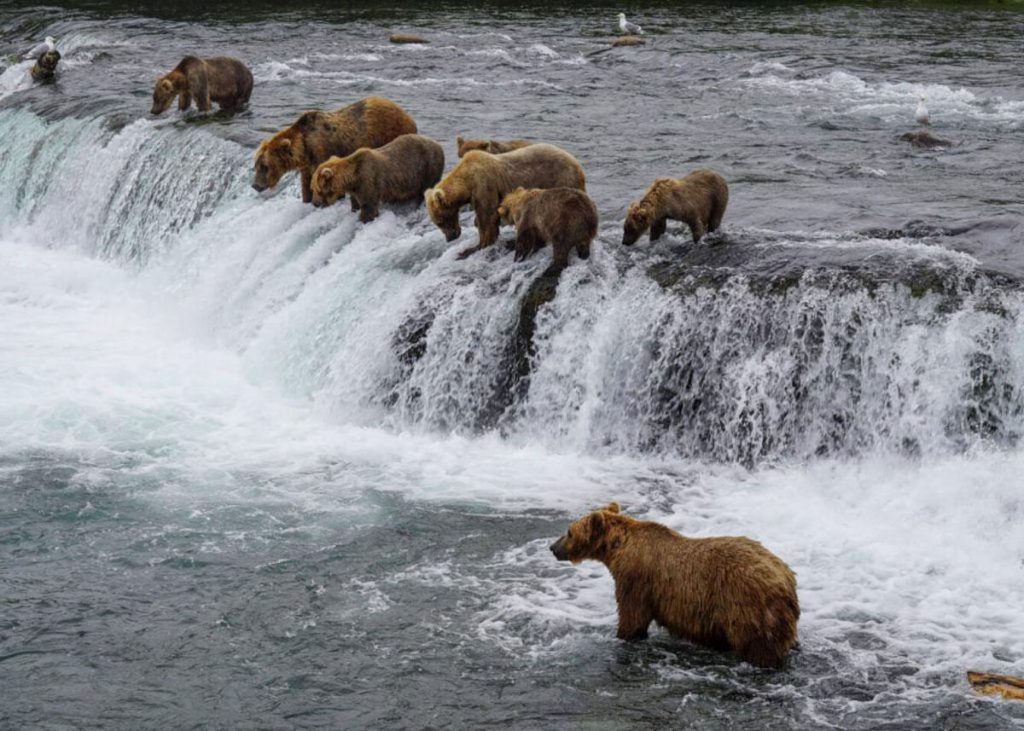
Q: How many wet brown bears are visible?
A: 8